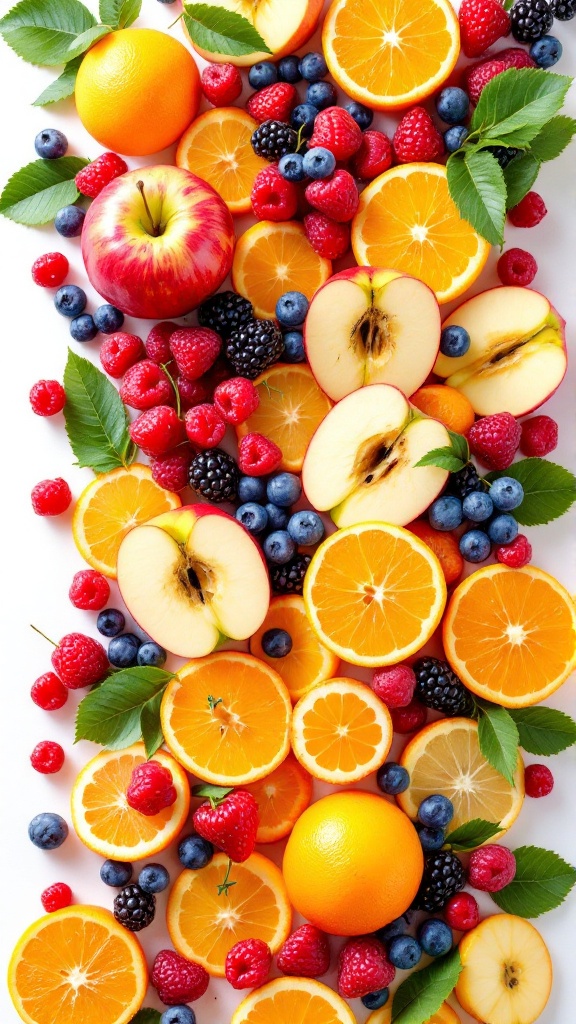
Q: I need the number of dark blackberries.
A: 12